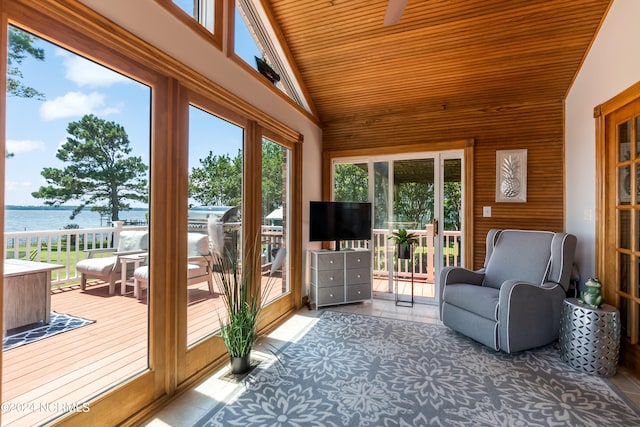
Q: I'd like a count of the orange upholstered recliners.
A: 0